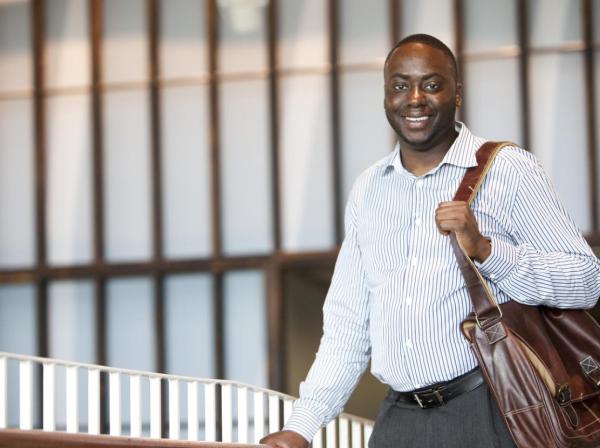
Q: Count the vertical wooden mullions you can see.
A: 10